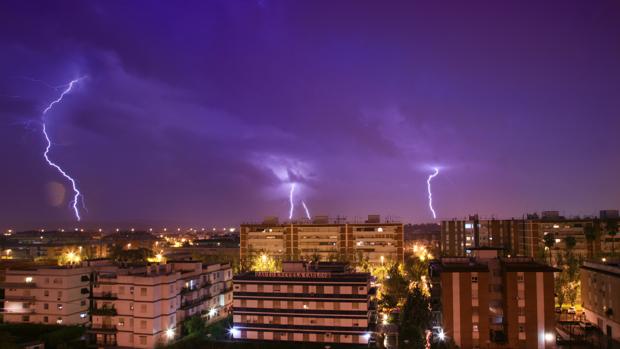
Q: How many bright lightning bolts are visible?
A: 4